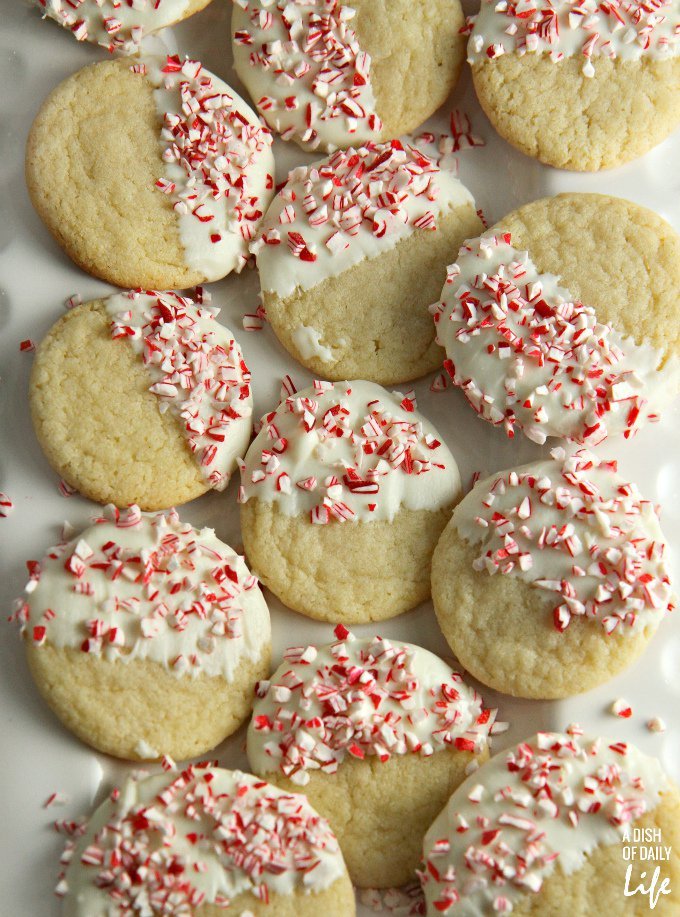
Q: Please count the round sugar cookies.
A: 13